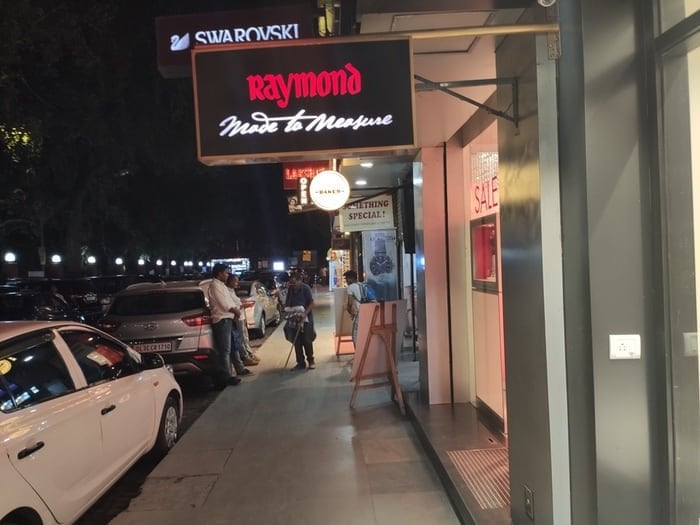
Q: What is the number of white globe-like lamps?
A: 11